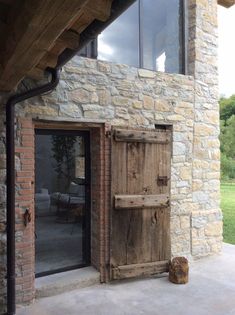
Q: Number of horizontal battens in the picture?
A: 3